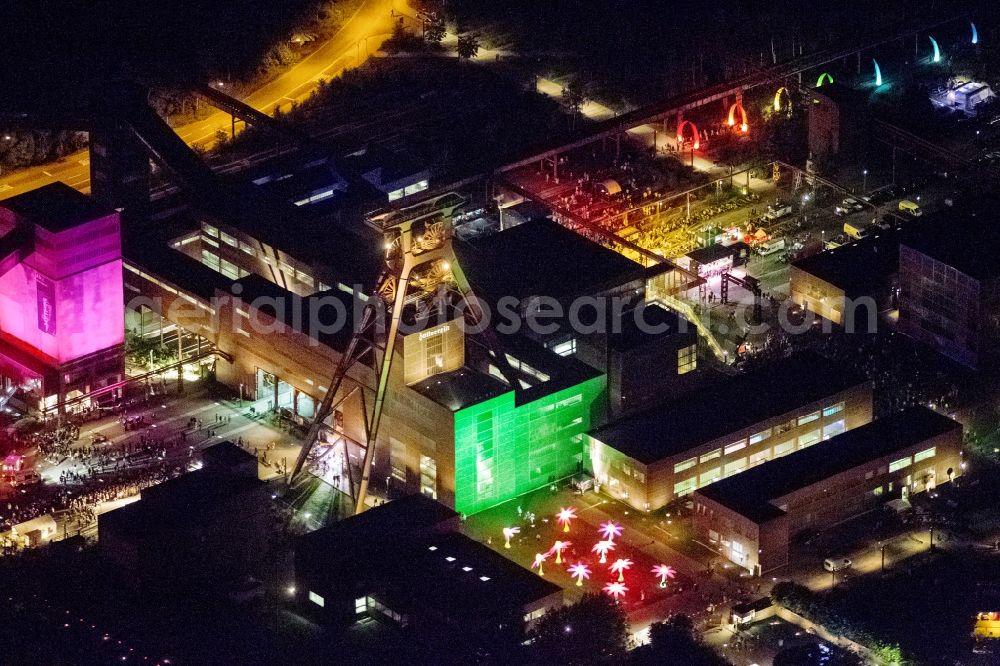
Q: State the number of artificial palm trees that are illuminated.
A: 10